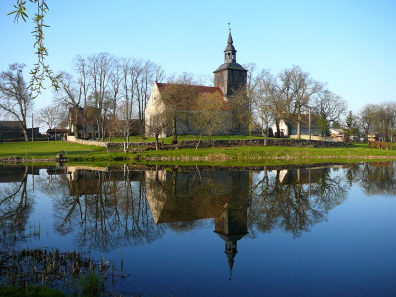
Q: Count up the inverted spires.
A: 1